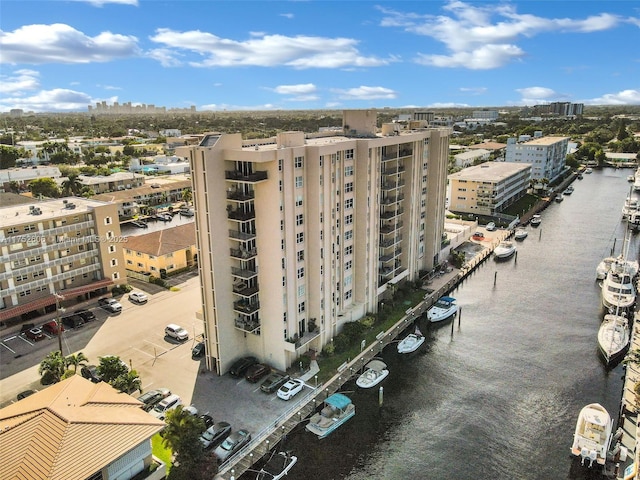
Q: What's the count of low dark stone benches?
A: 0